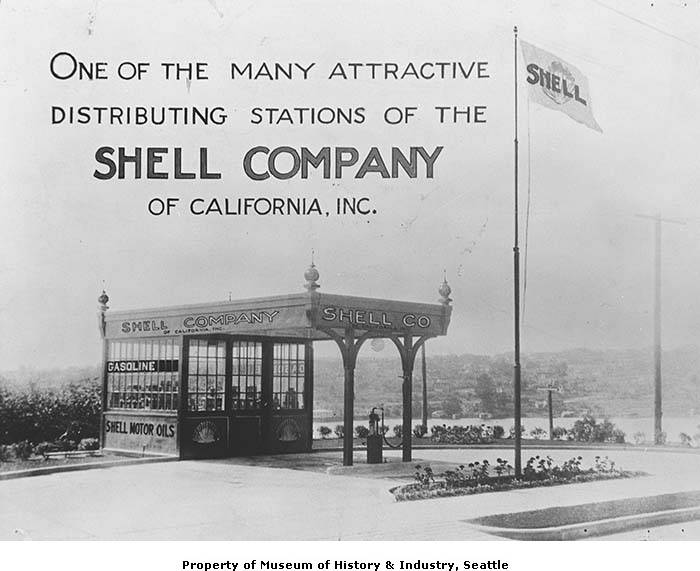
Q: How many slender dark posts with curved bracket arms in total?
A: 2